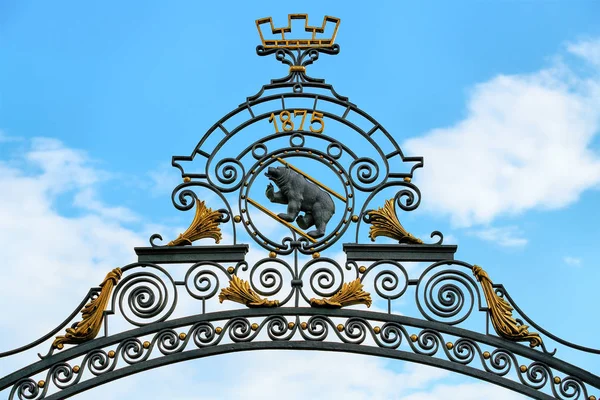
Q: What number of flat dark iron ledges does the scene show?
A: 2